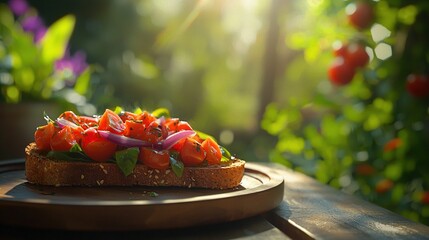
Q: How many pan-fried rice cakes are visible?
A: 0